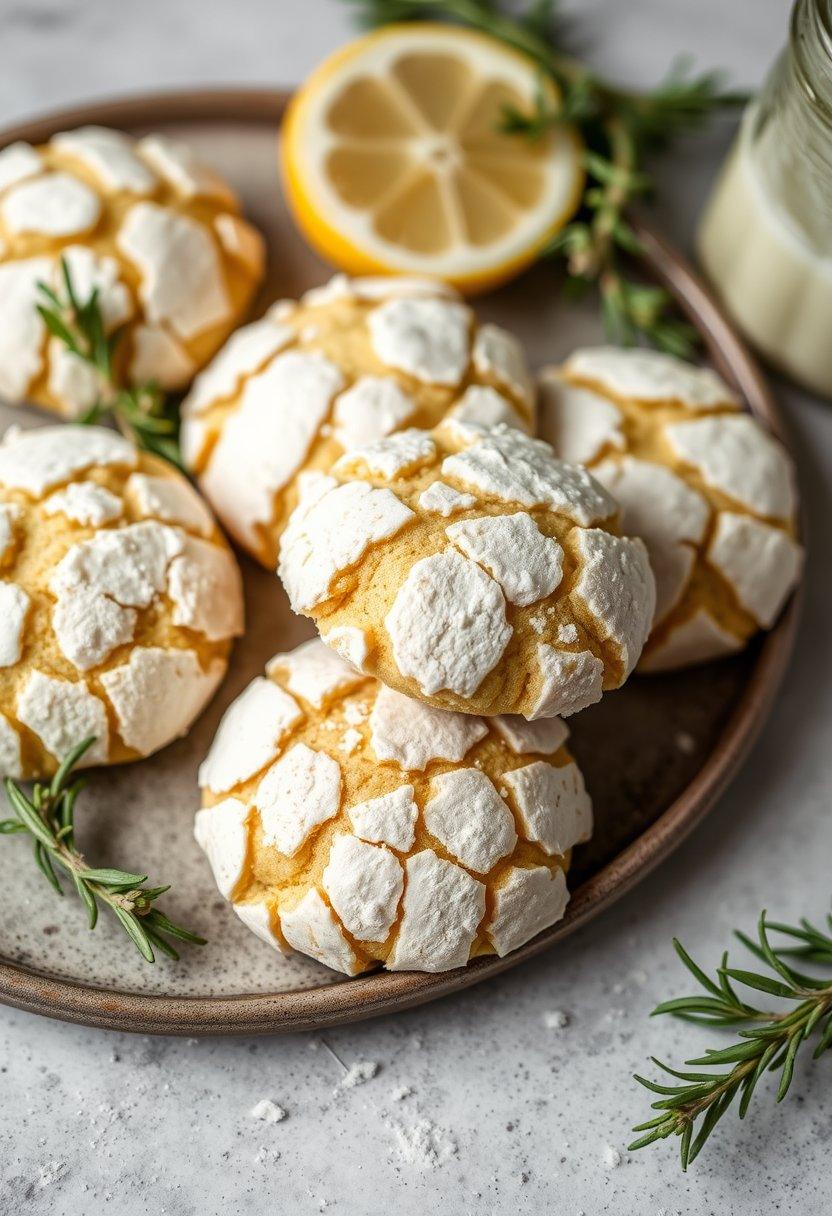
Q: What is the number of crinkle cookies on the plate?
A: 6